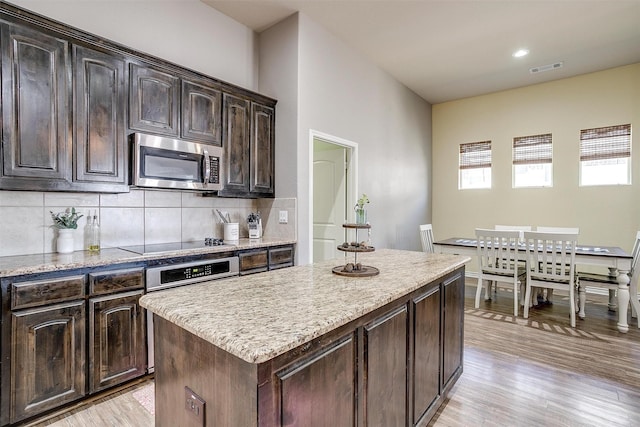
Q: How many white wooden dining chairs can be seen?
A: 6